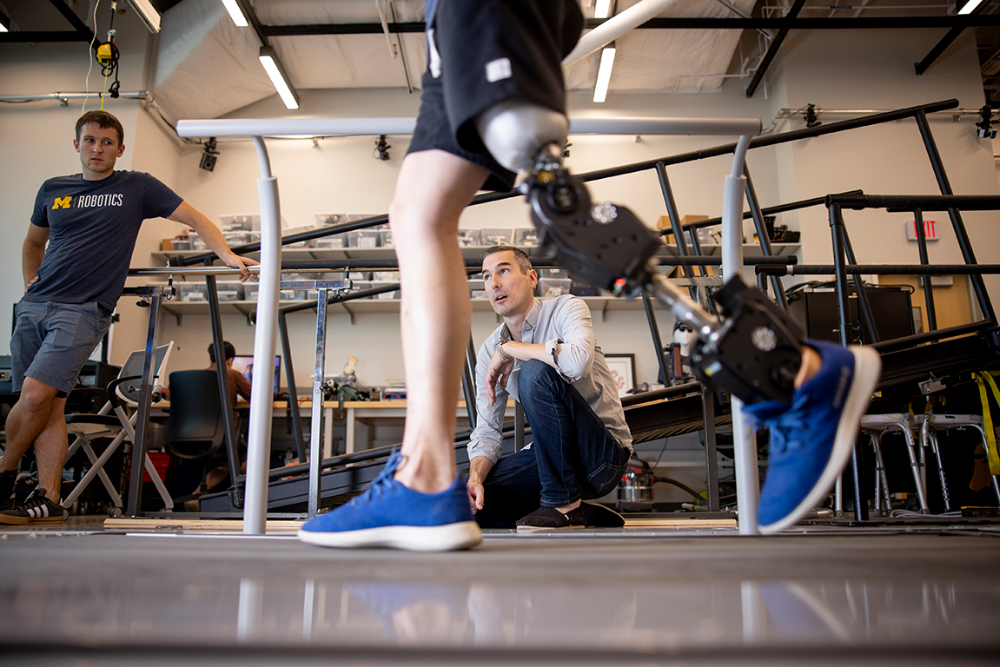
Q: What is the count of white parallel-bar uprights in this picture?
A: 2